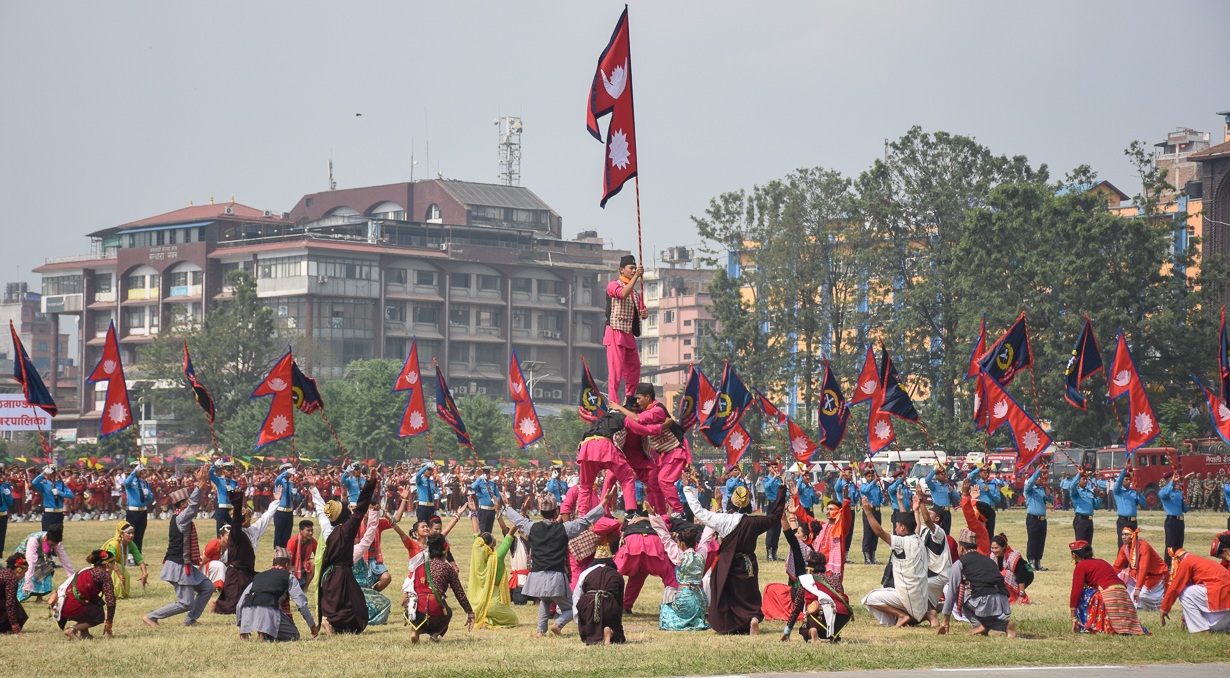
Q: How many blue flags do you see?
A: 12